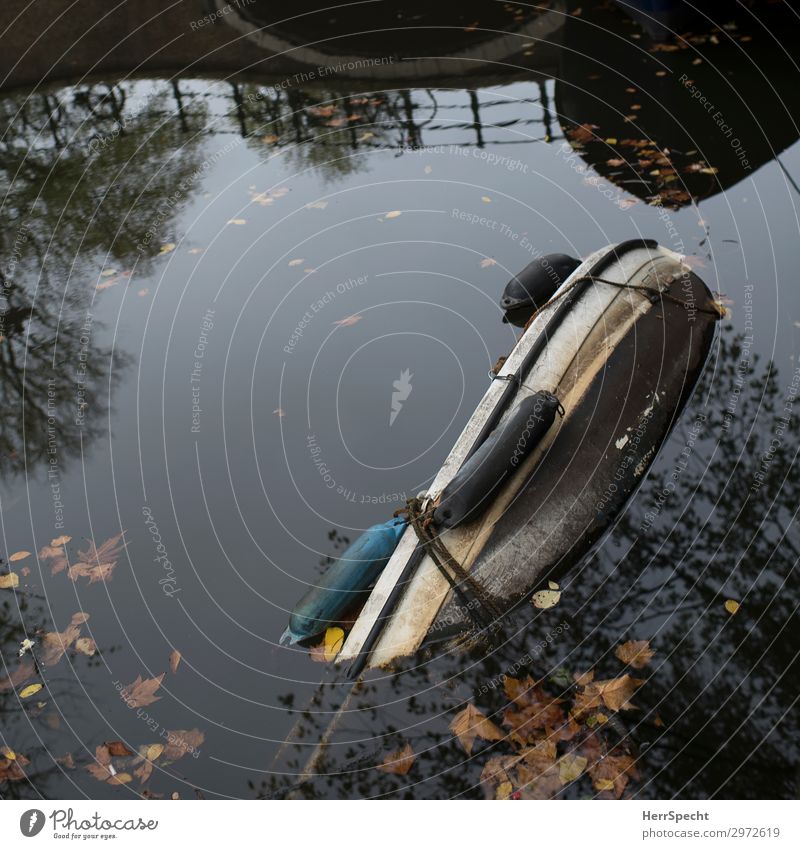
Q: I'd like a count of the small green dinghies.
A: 0